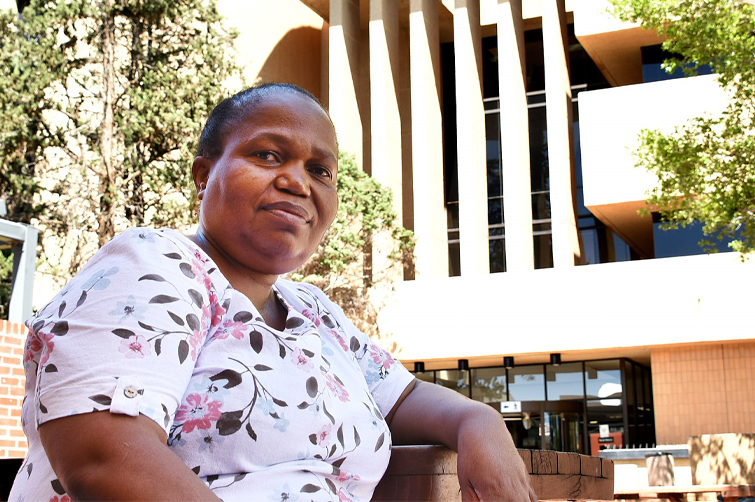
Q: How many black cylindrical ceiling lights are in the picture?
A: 4